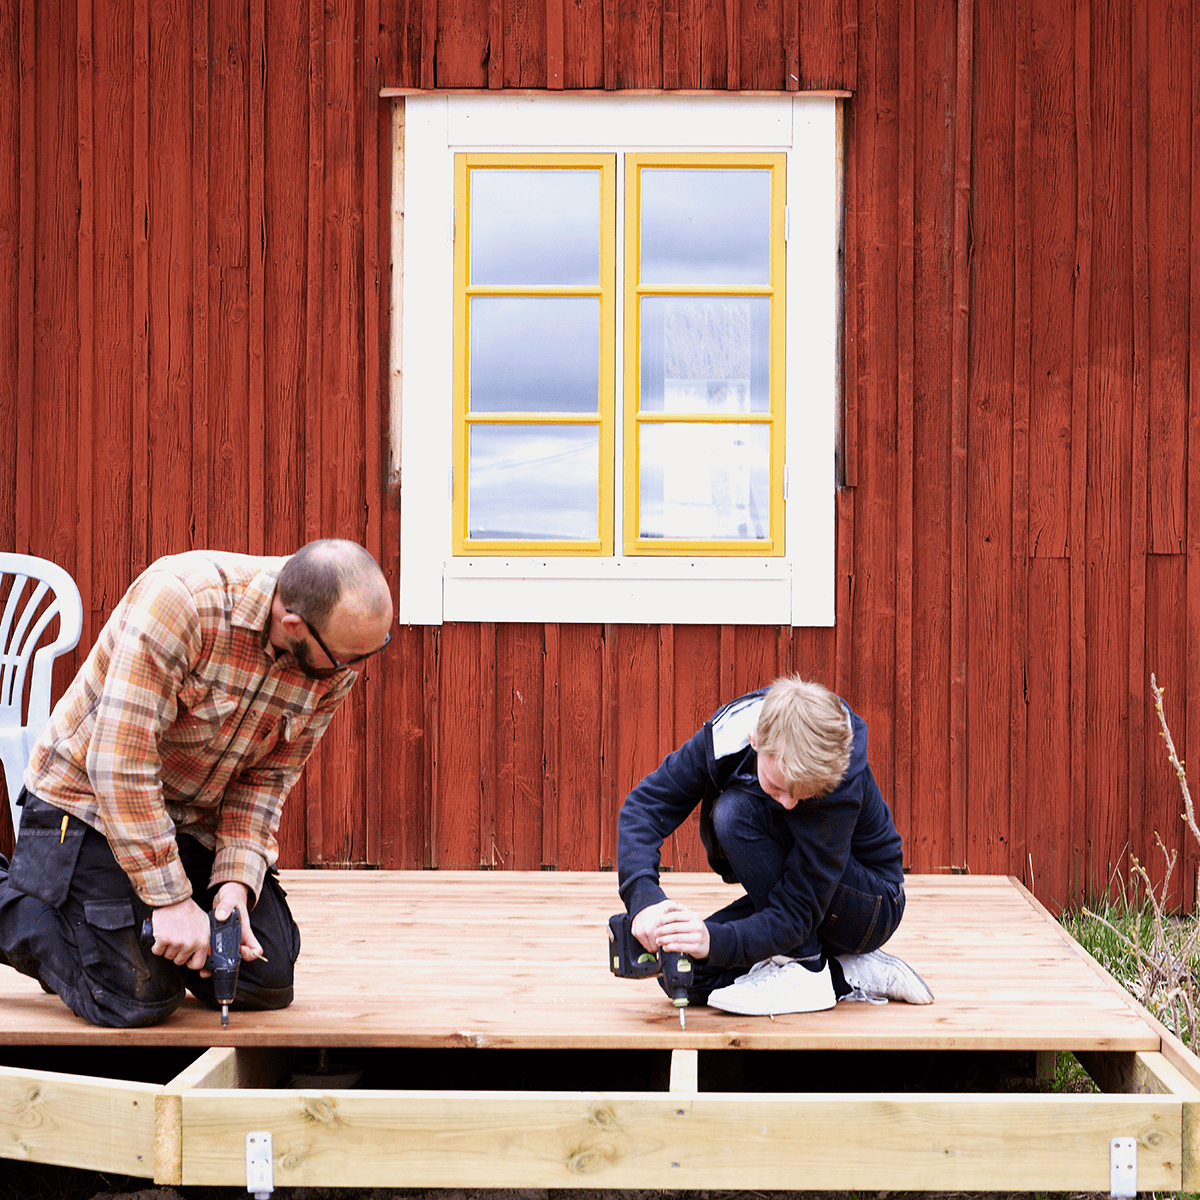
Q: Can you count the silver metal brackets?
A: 2